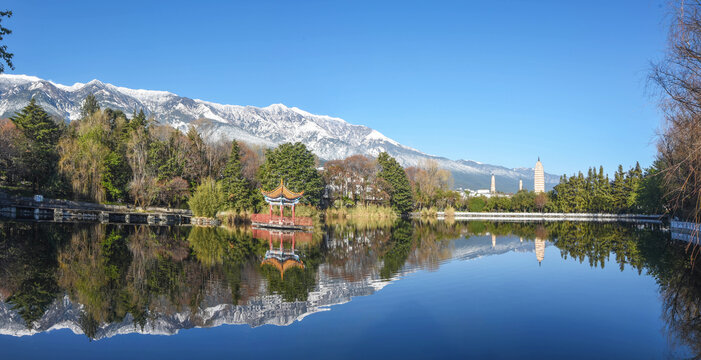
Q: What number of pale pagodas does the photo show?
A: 3